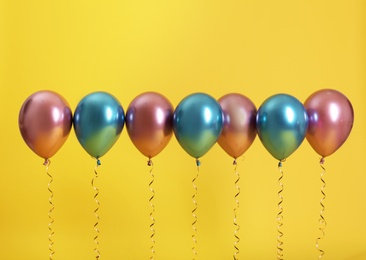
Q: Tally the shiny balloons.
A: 7